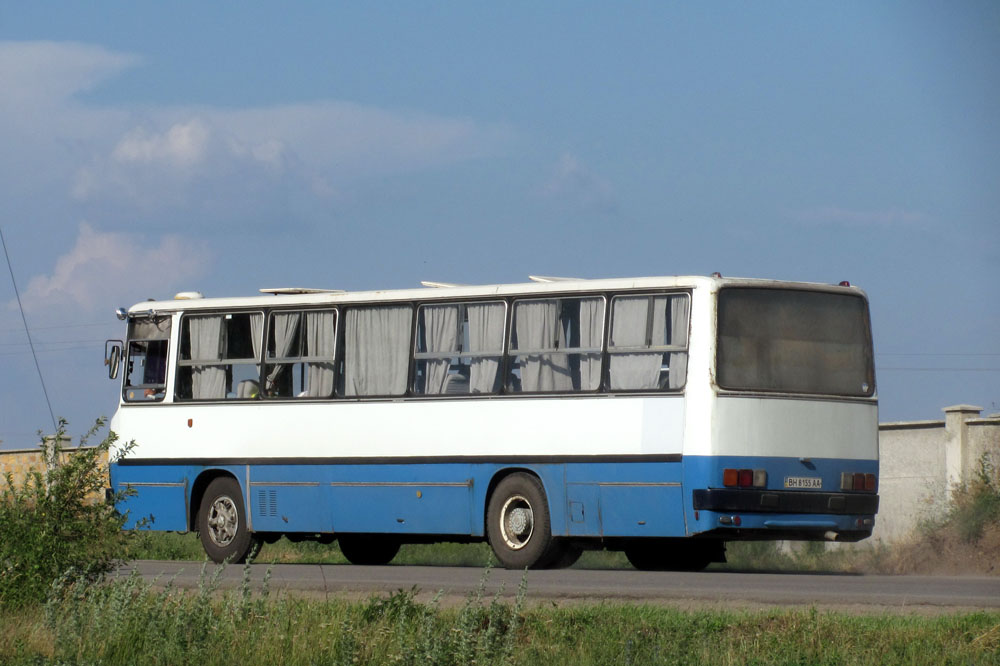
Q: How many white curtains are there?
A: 11